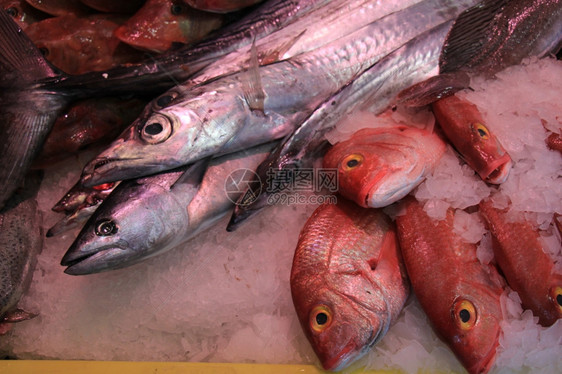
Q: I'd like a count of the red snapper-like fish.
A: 5